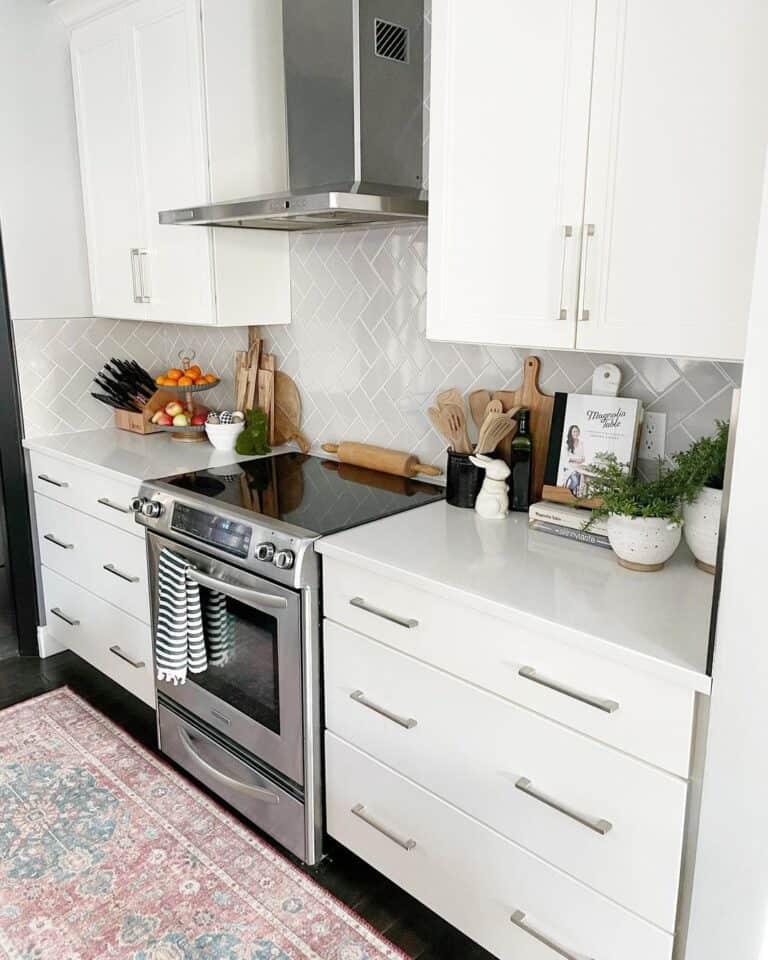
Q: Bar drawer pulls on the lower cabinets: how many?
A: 12